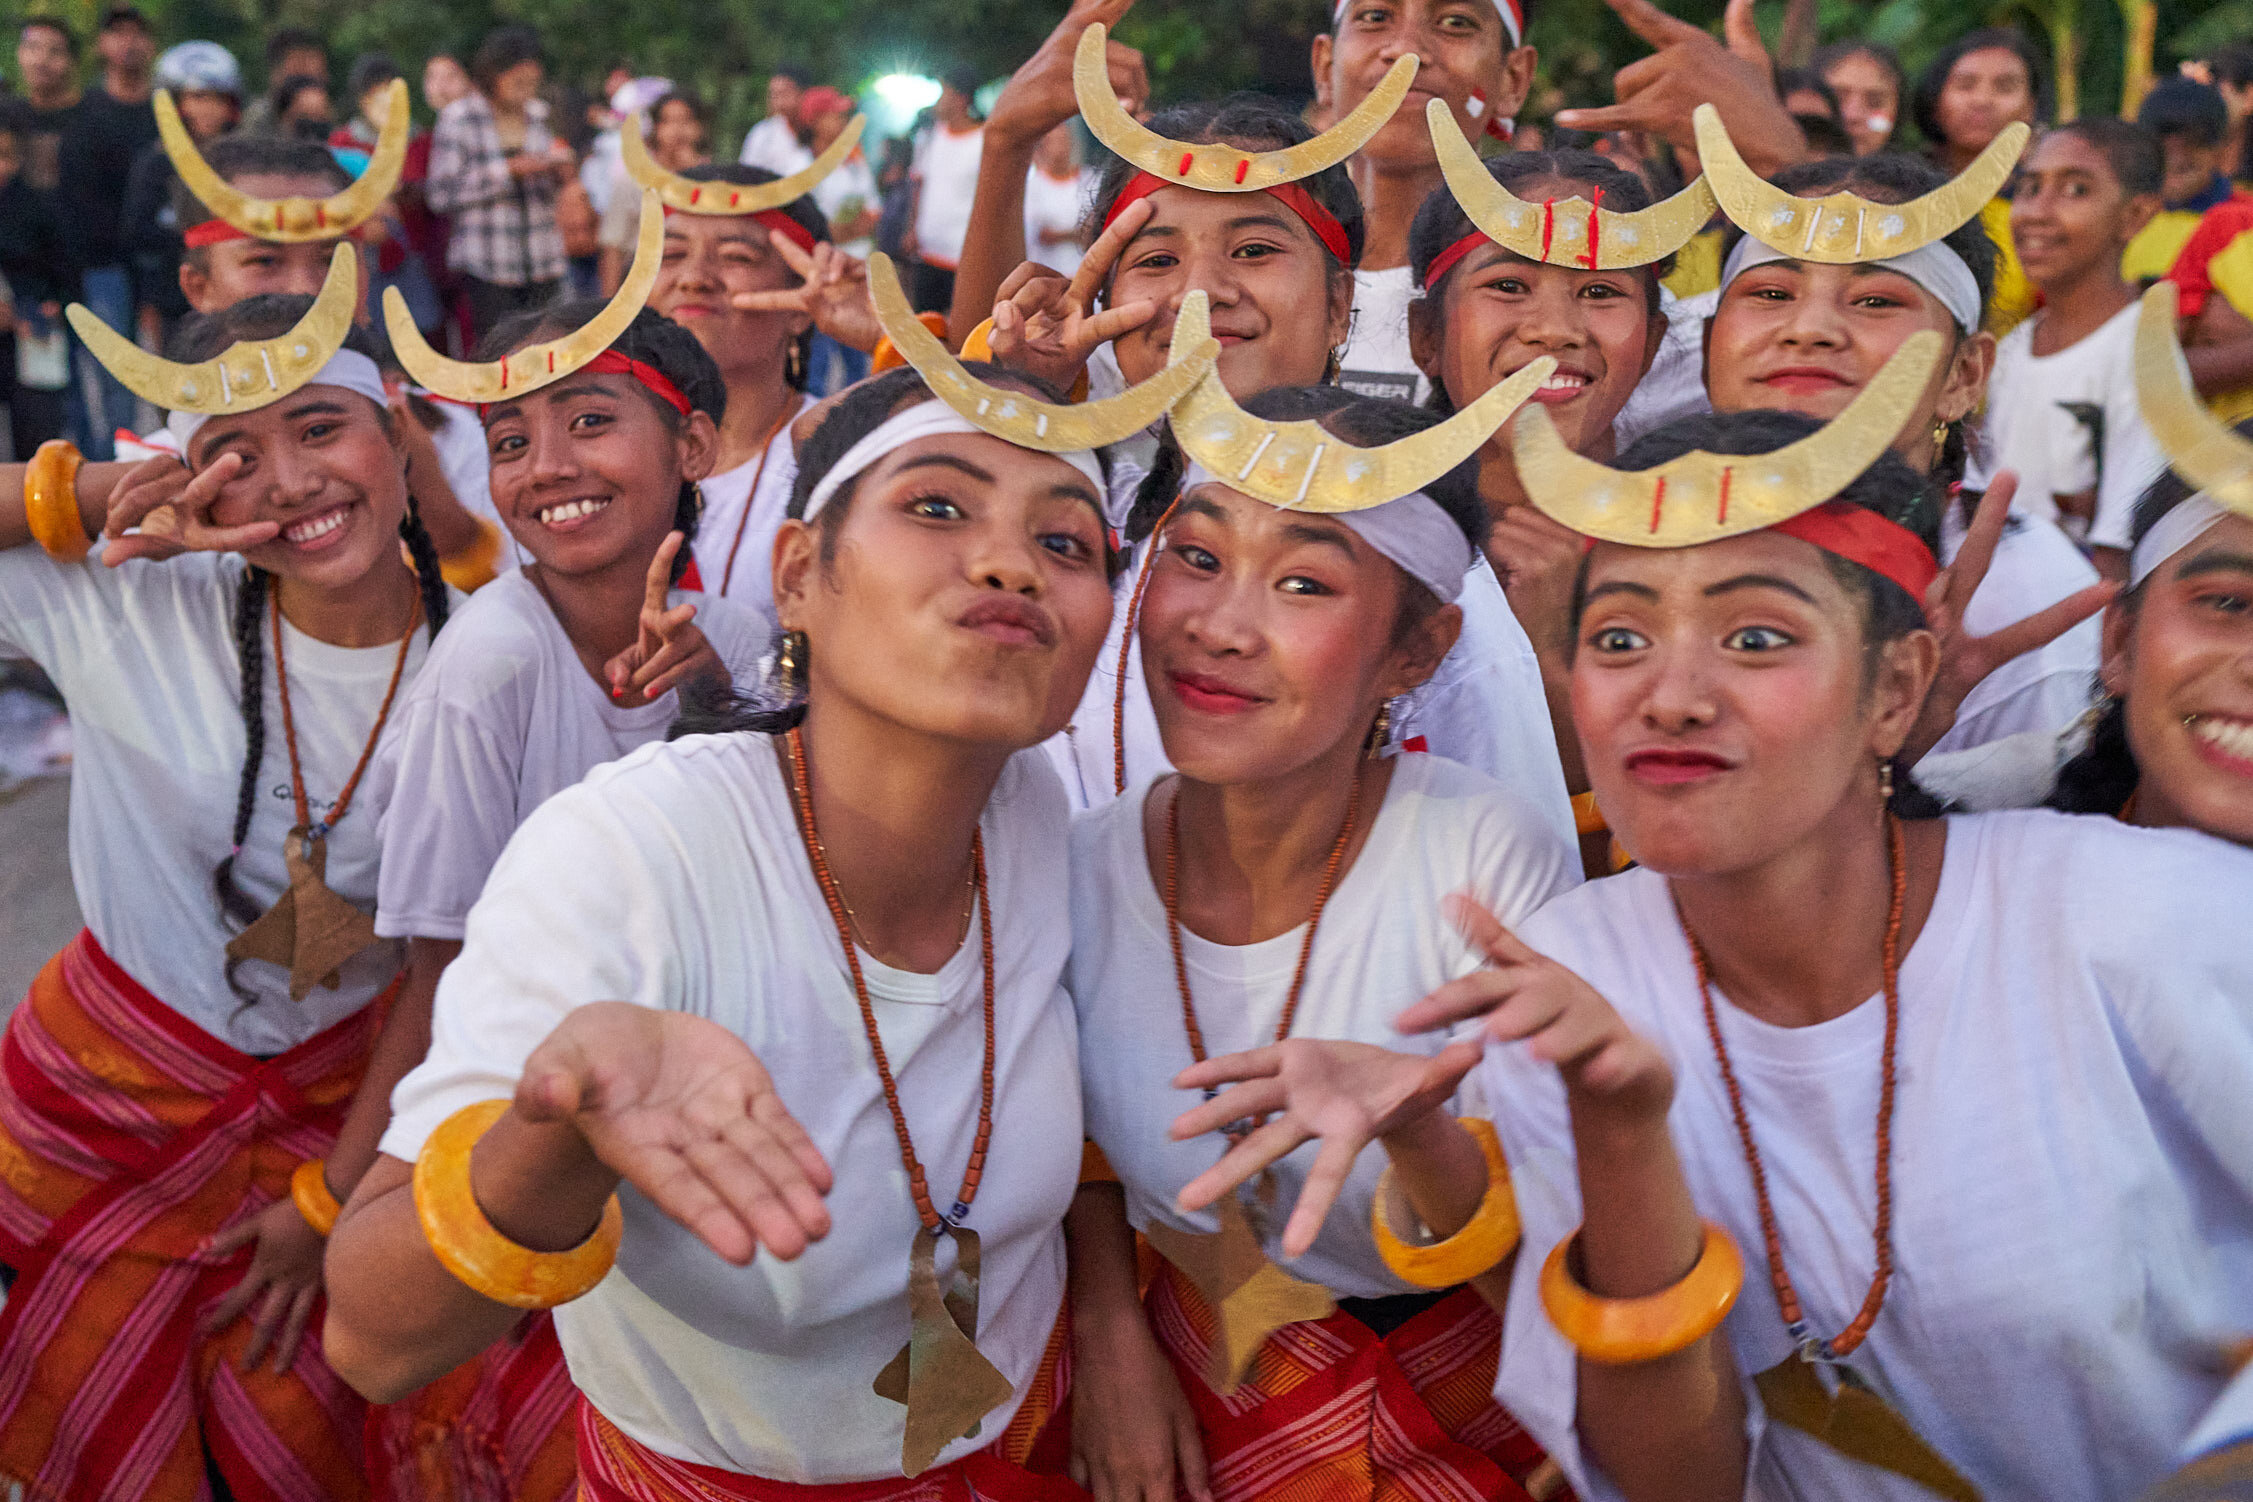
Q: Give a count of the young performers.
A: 11